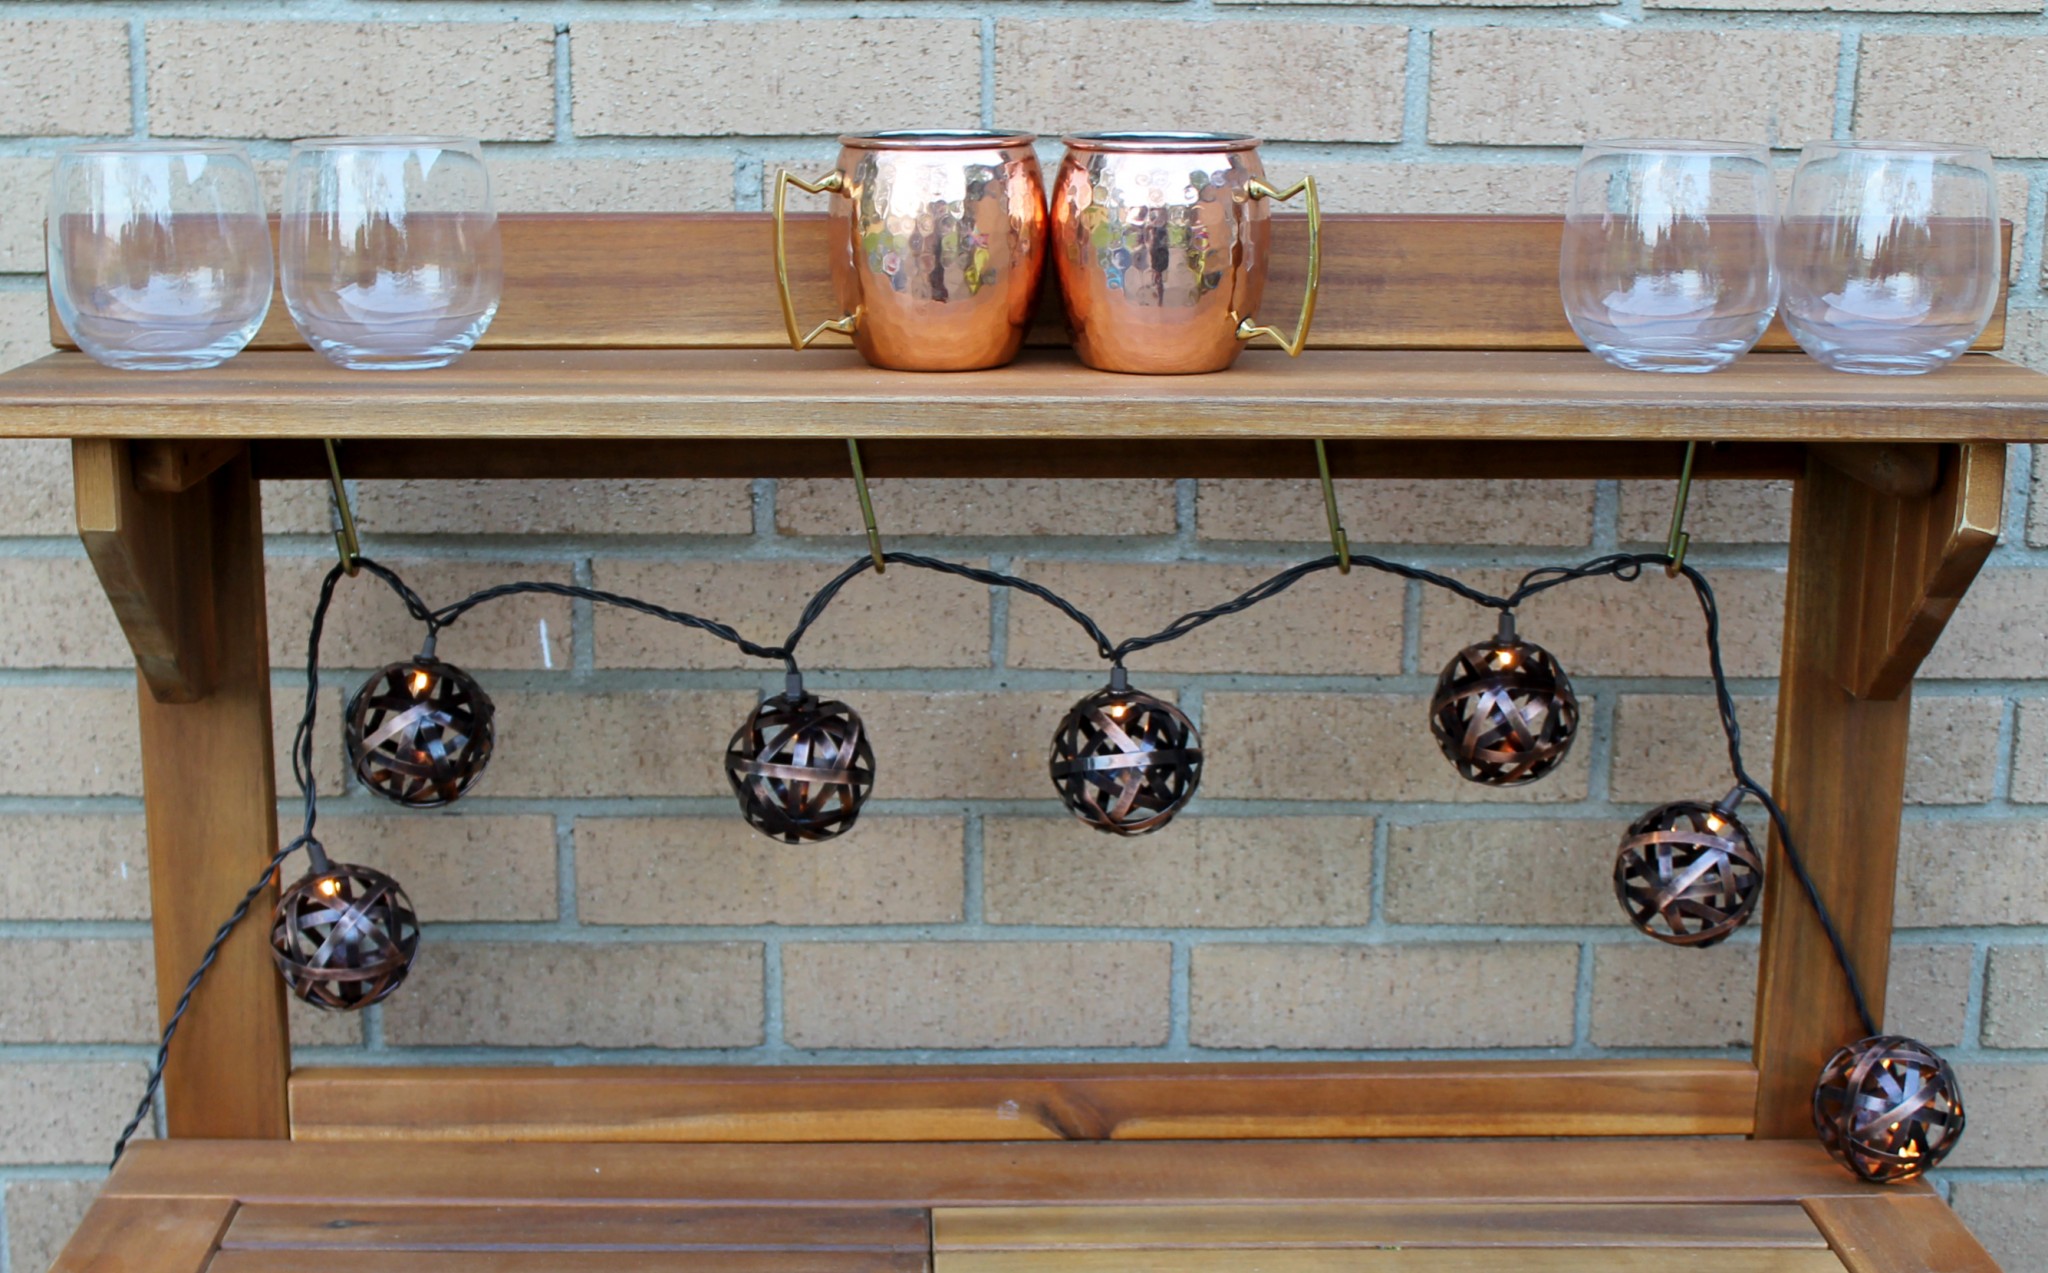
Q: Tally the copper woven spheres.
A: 7